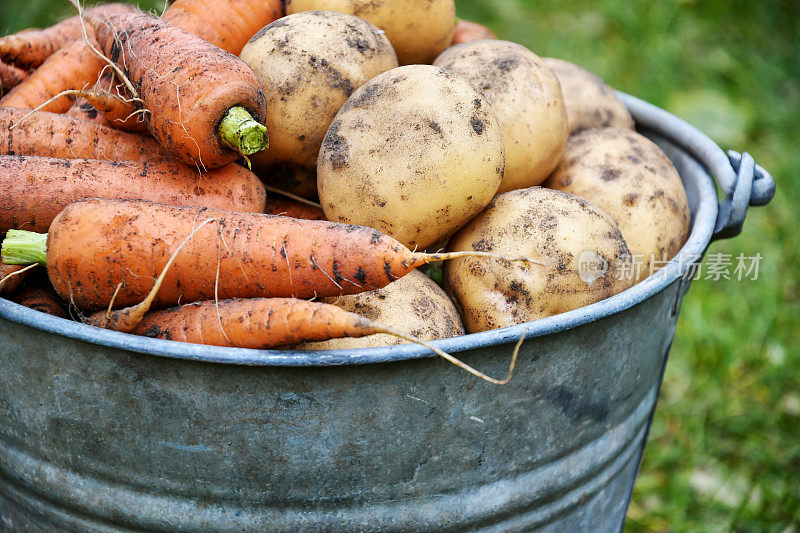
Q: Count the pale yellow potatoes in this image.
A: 8